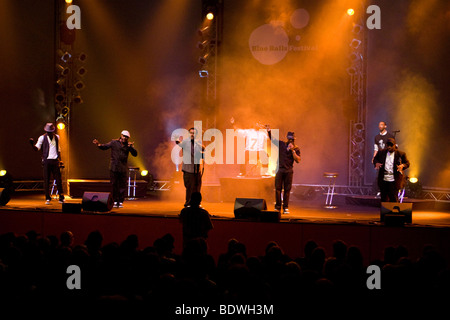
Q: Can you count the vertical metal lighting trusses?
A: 3